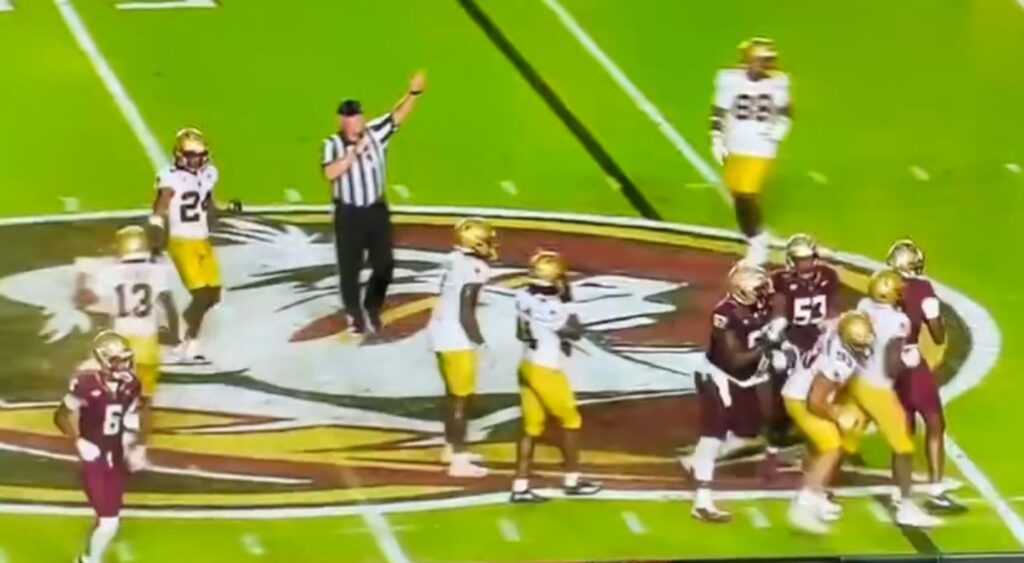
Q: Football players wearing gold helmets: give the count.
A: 11